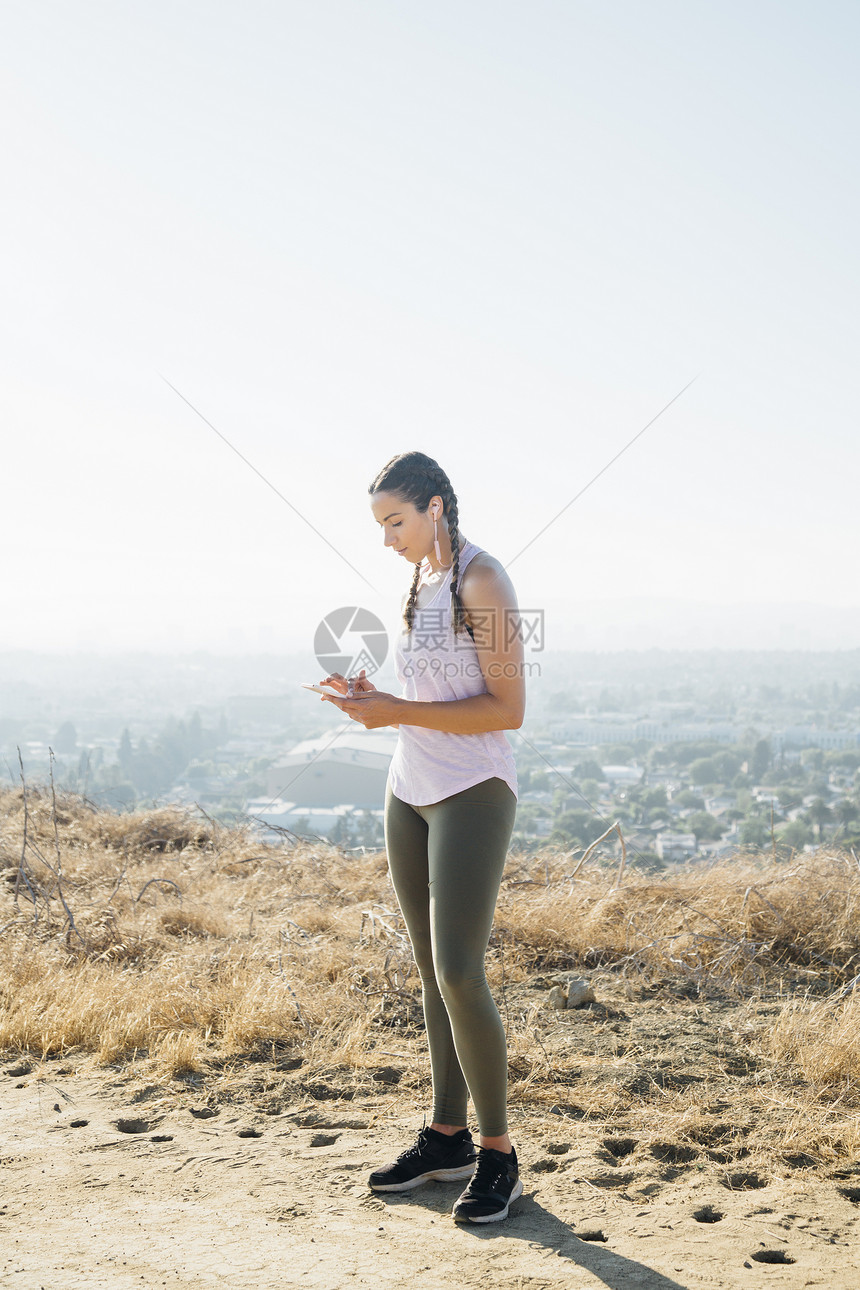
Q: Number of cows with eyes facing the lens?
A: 0